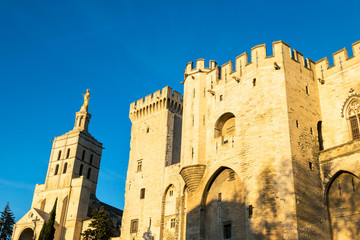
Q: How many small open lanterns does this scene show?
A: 1